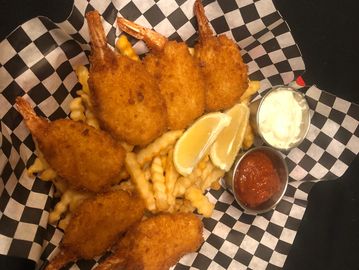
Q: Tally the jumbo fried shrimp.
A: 6